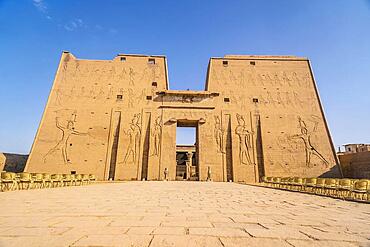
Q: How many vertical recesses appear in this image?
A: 4